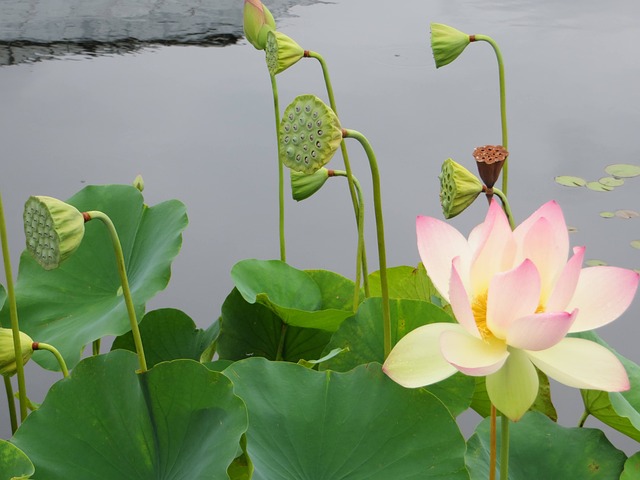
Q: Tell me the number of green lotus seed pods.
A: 7